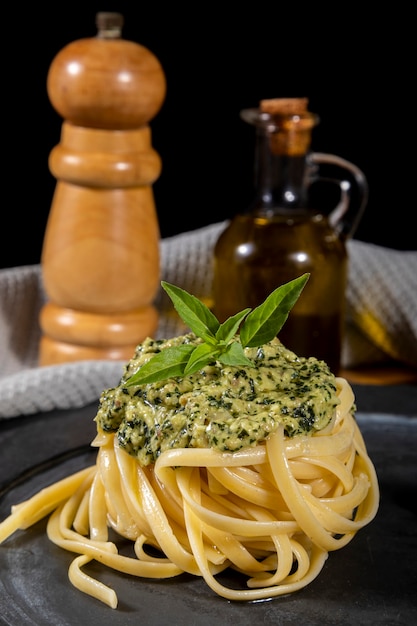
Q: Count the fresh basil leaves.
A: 6